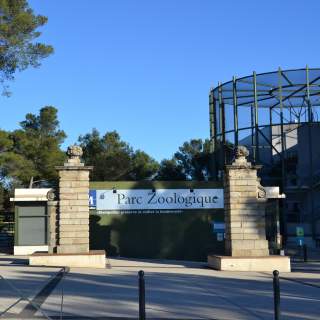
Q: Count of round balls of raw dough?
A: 0